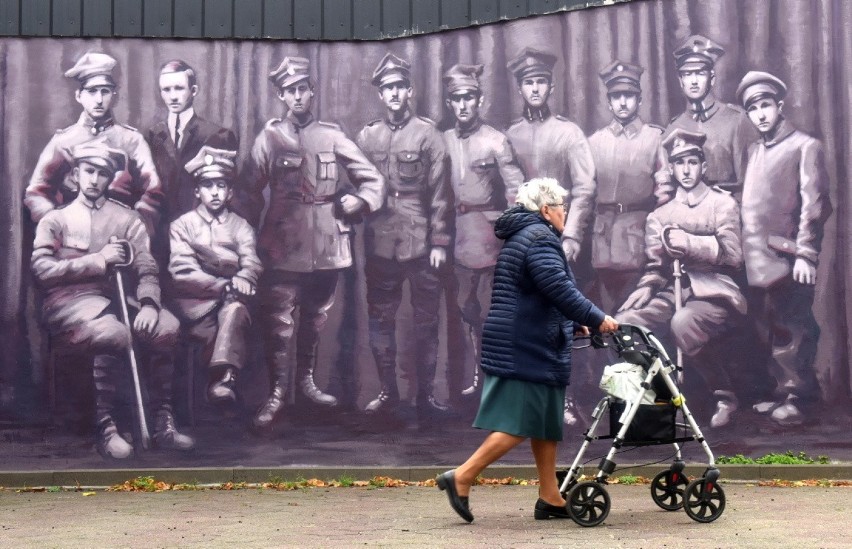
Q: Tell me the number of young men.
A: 12